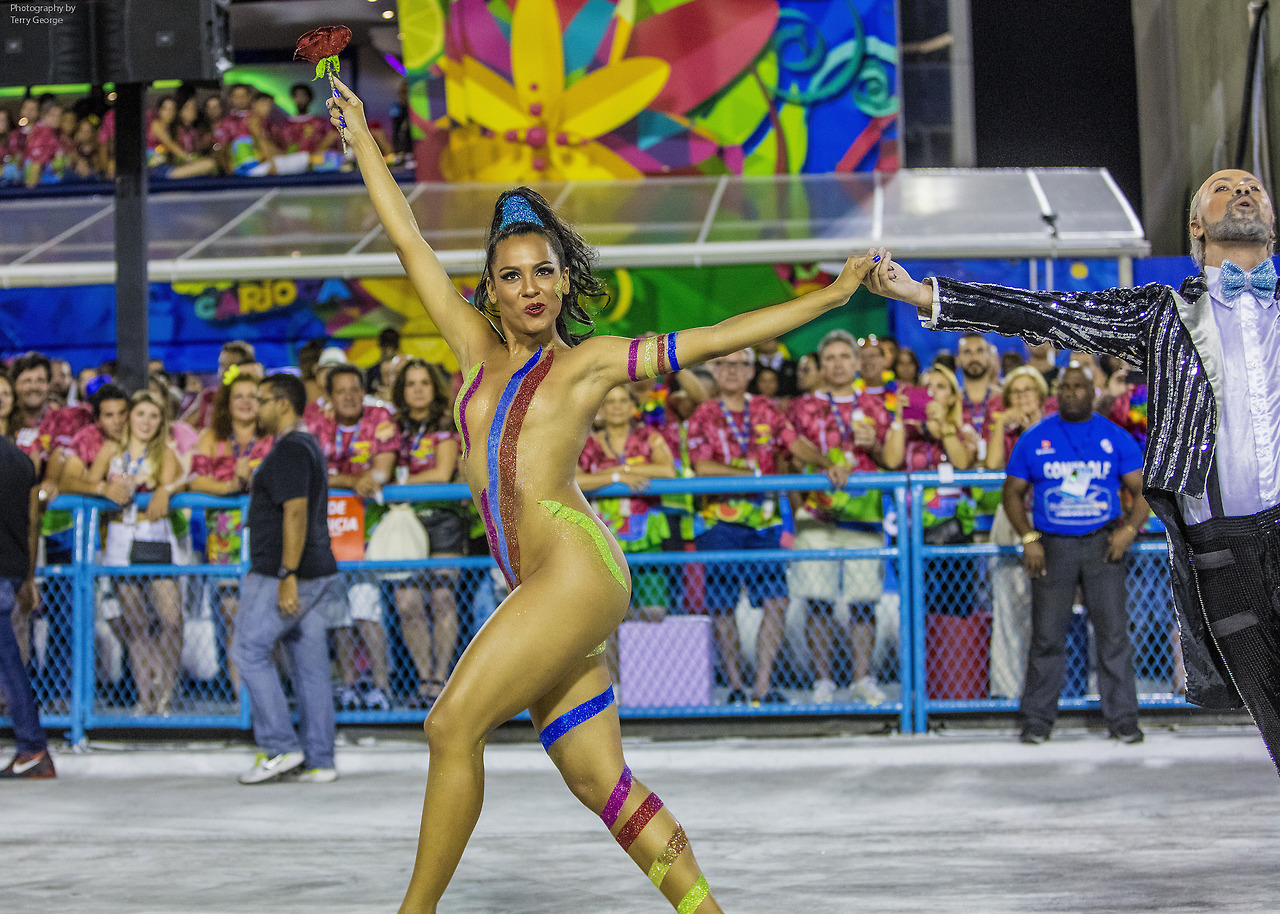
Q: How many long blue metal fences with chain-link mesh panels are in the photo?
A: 1